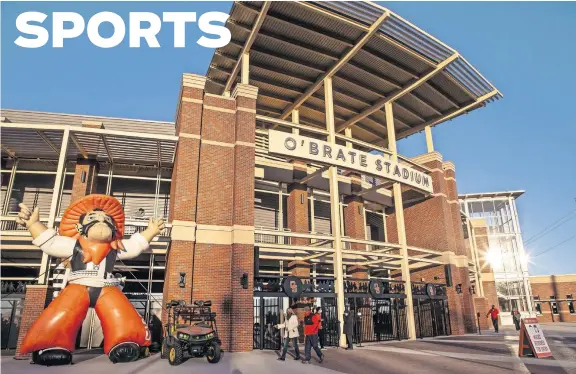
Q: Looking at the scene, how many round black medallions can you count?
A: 3